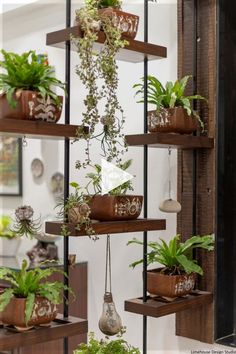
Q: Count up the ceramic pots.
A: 6